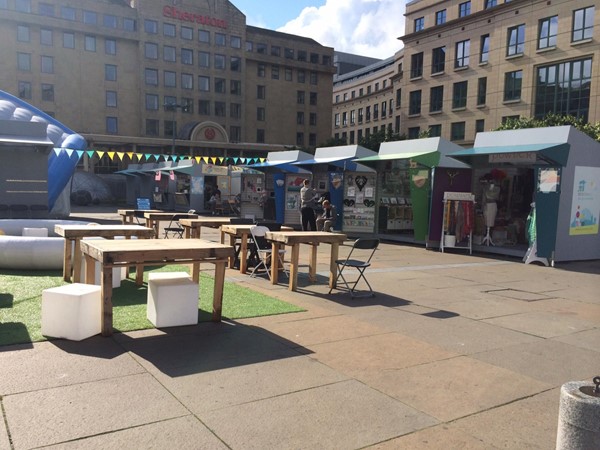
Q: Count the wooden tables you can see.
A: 7